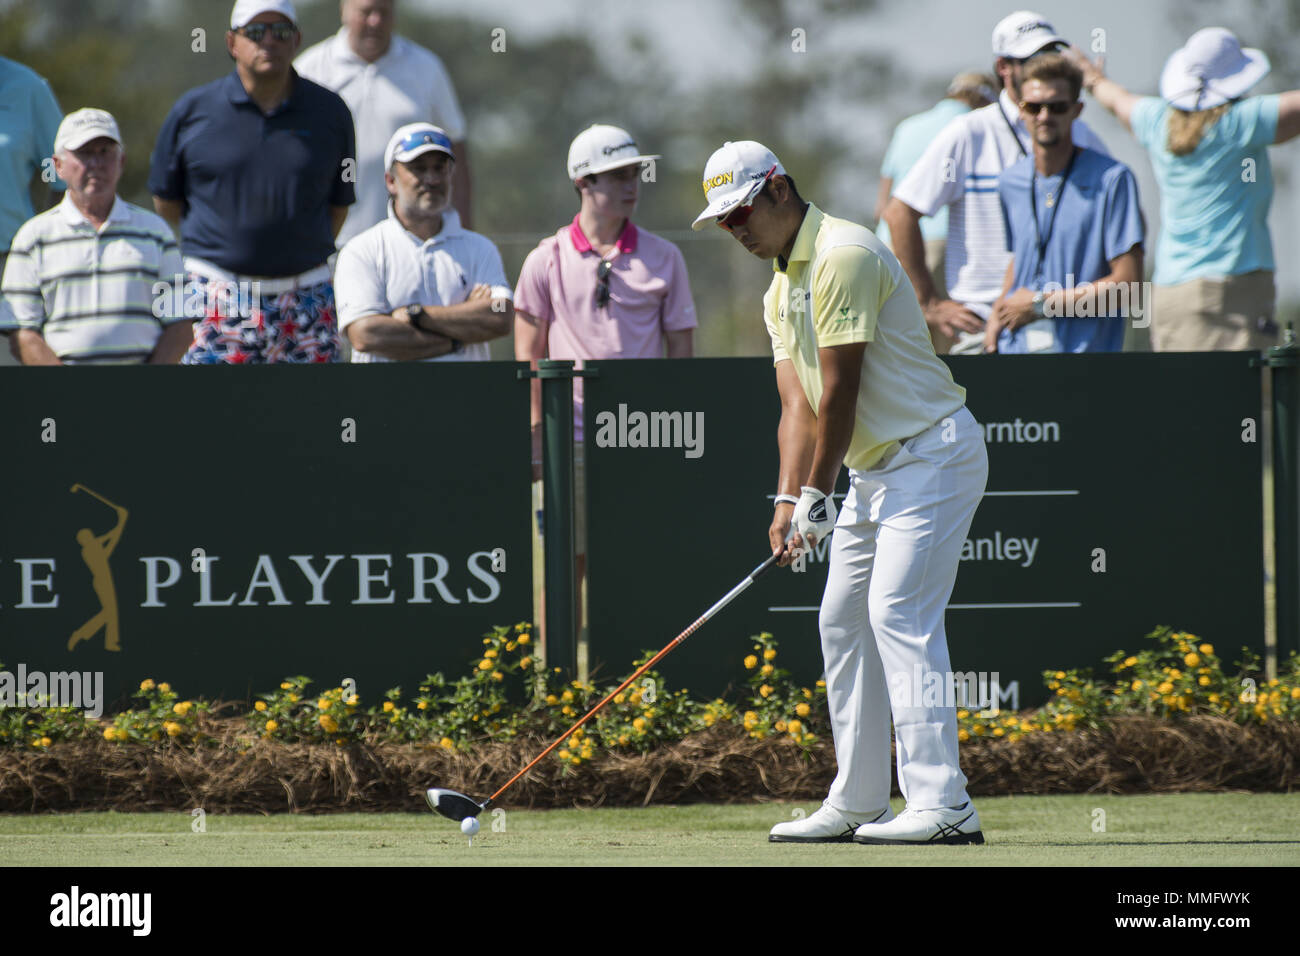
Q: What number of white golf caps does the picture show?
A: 6